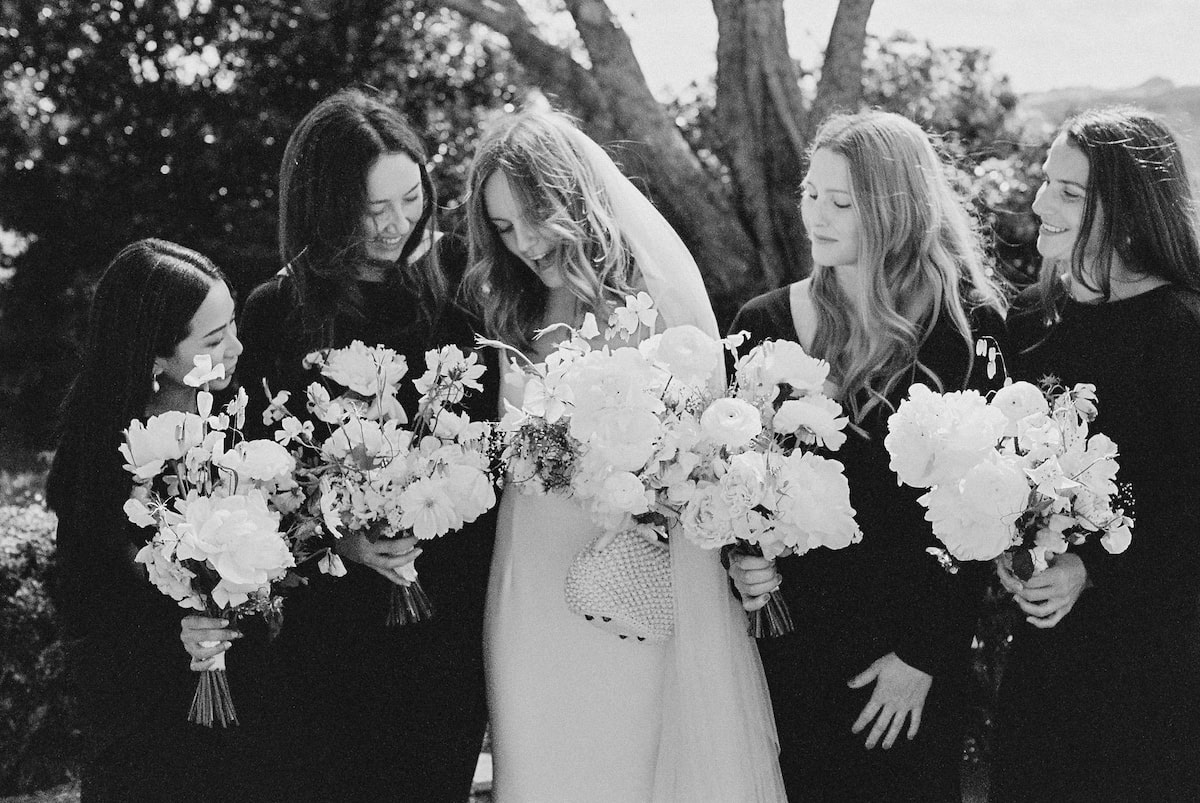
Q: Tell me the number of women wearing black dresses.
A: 4